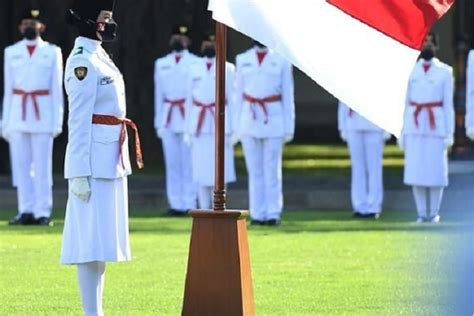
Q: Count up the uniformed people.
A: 8